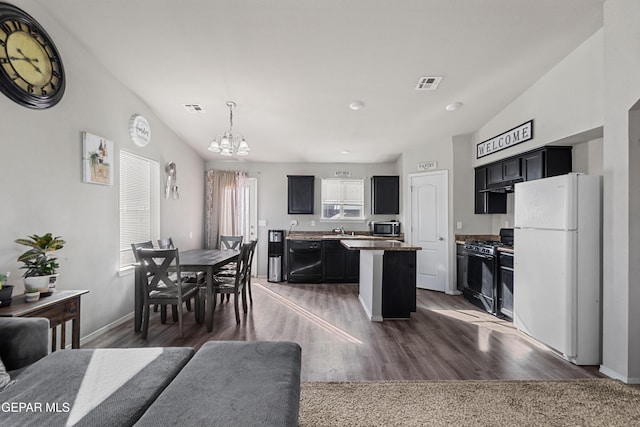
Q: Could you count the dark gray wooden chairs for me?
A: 6